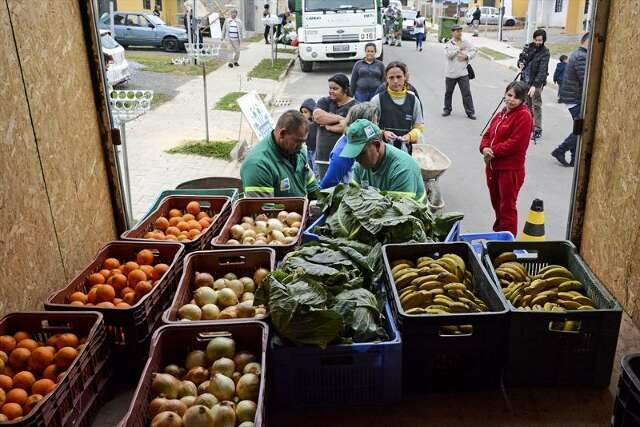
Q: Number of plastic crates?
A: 13